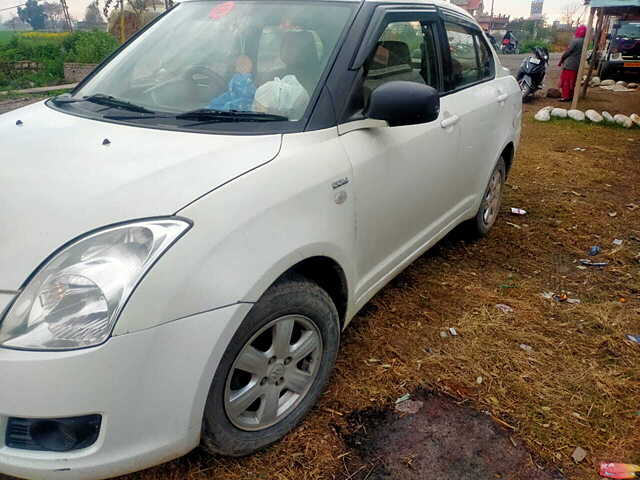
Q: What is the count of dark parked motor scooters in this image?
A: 1